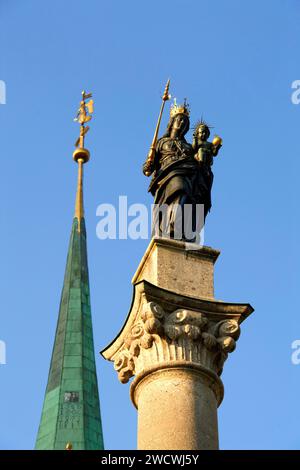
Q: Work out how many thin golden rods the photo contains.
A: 2